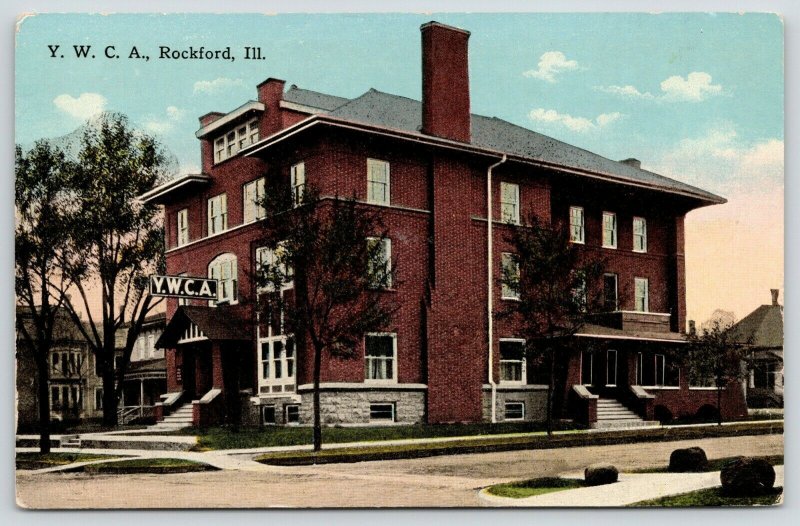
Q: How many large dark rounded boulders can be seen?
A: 3